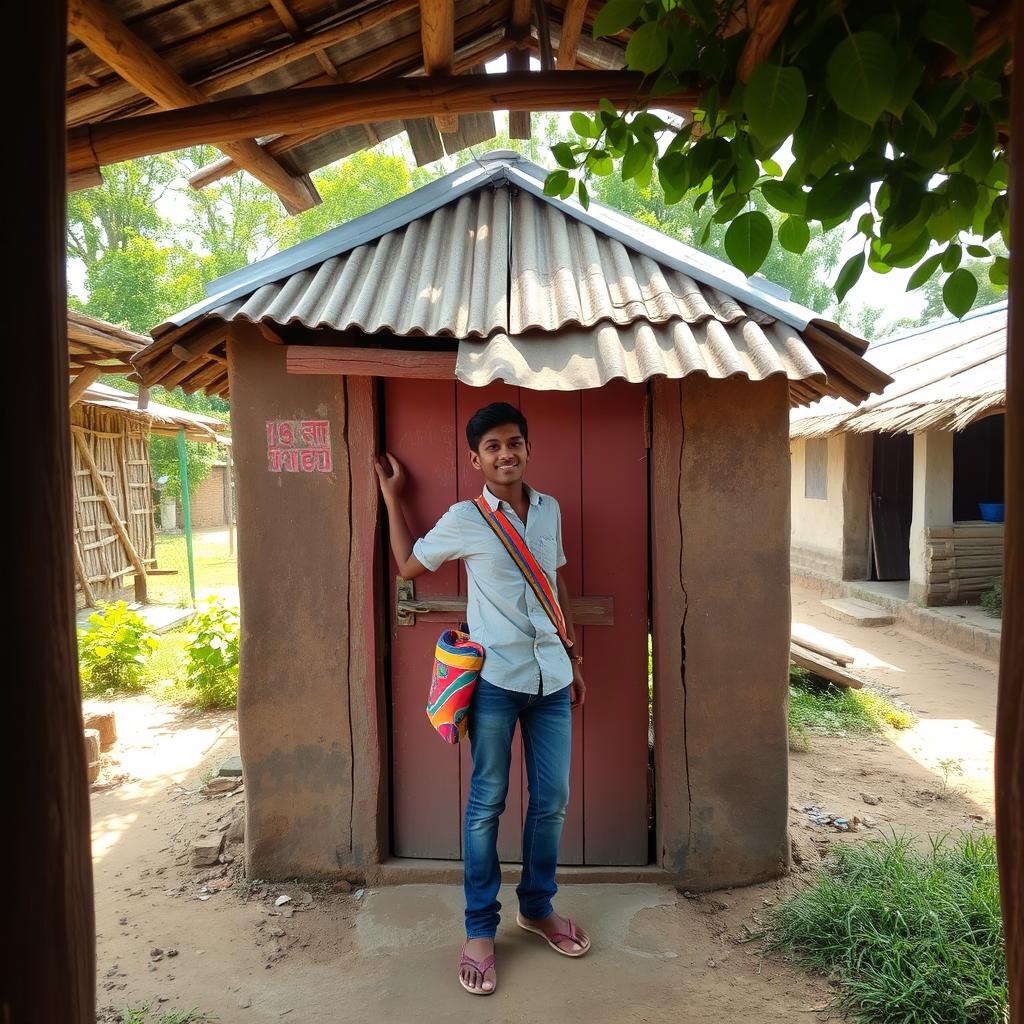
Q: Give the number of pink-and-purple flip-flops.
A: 2